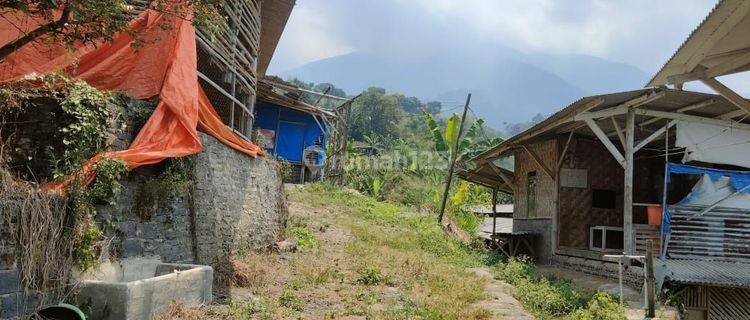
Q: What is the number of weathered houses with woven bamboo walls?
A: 1